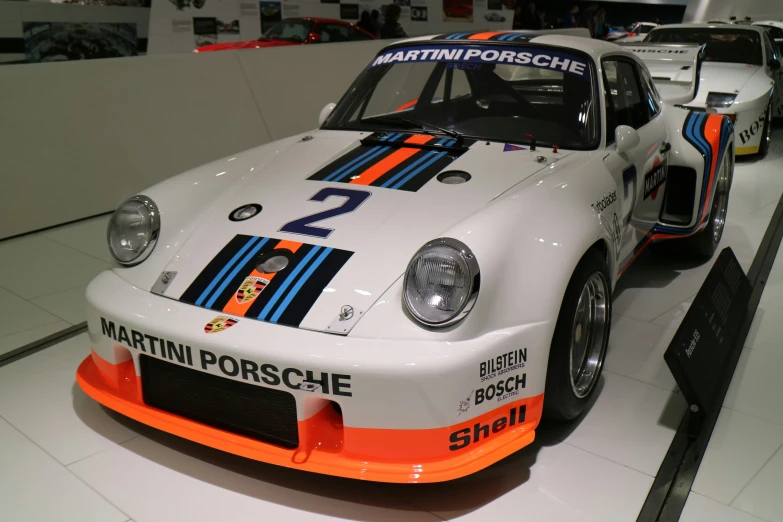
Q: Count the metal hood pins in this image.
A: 4